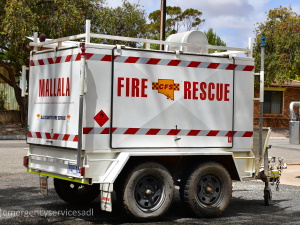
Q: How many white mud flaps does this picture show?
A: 2